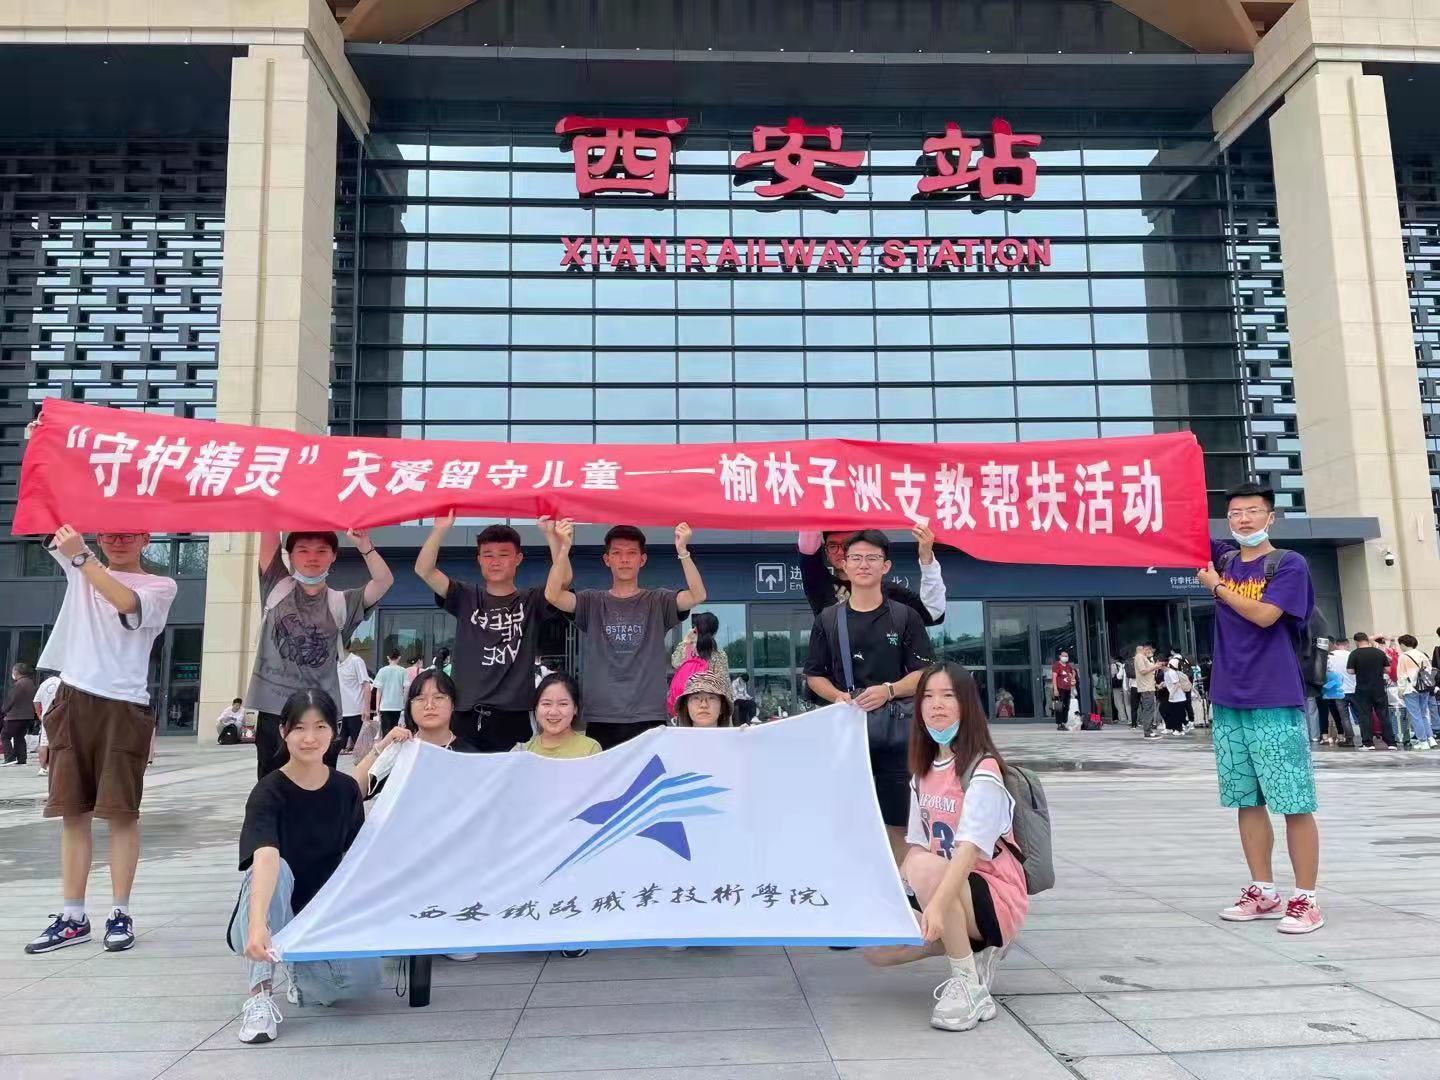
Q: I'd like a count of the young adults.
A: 12